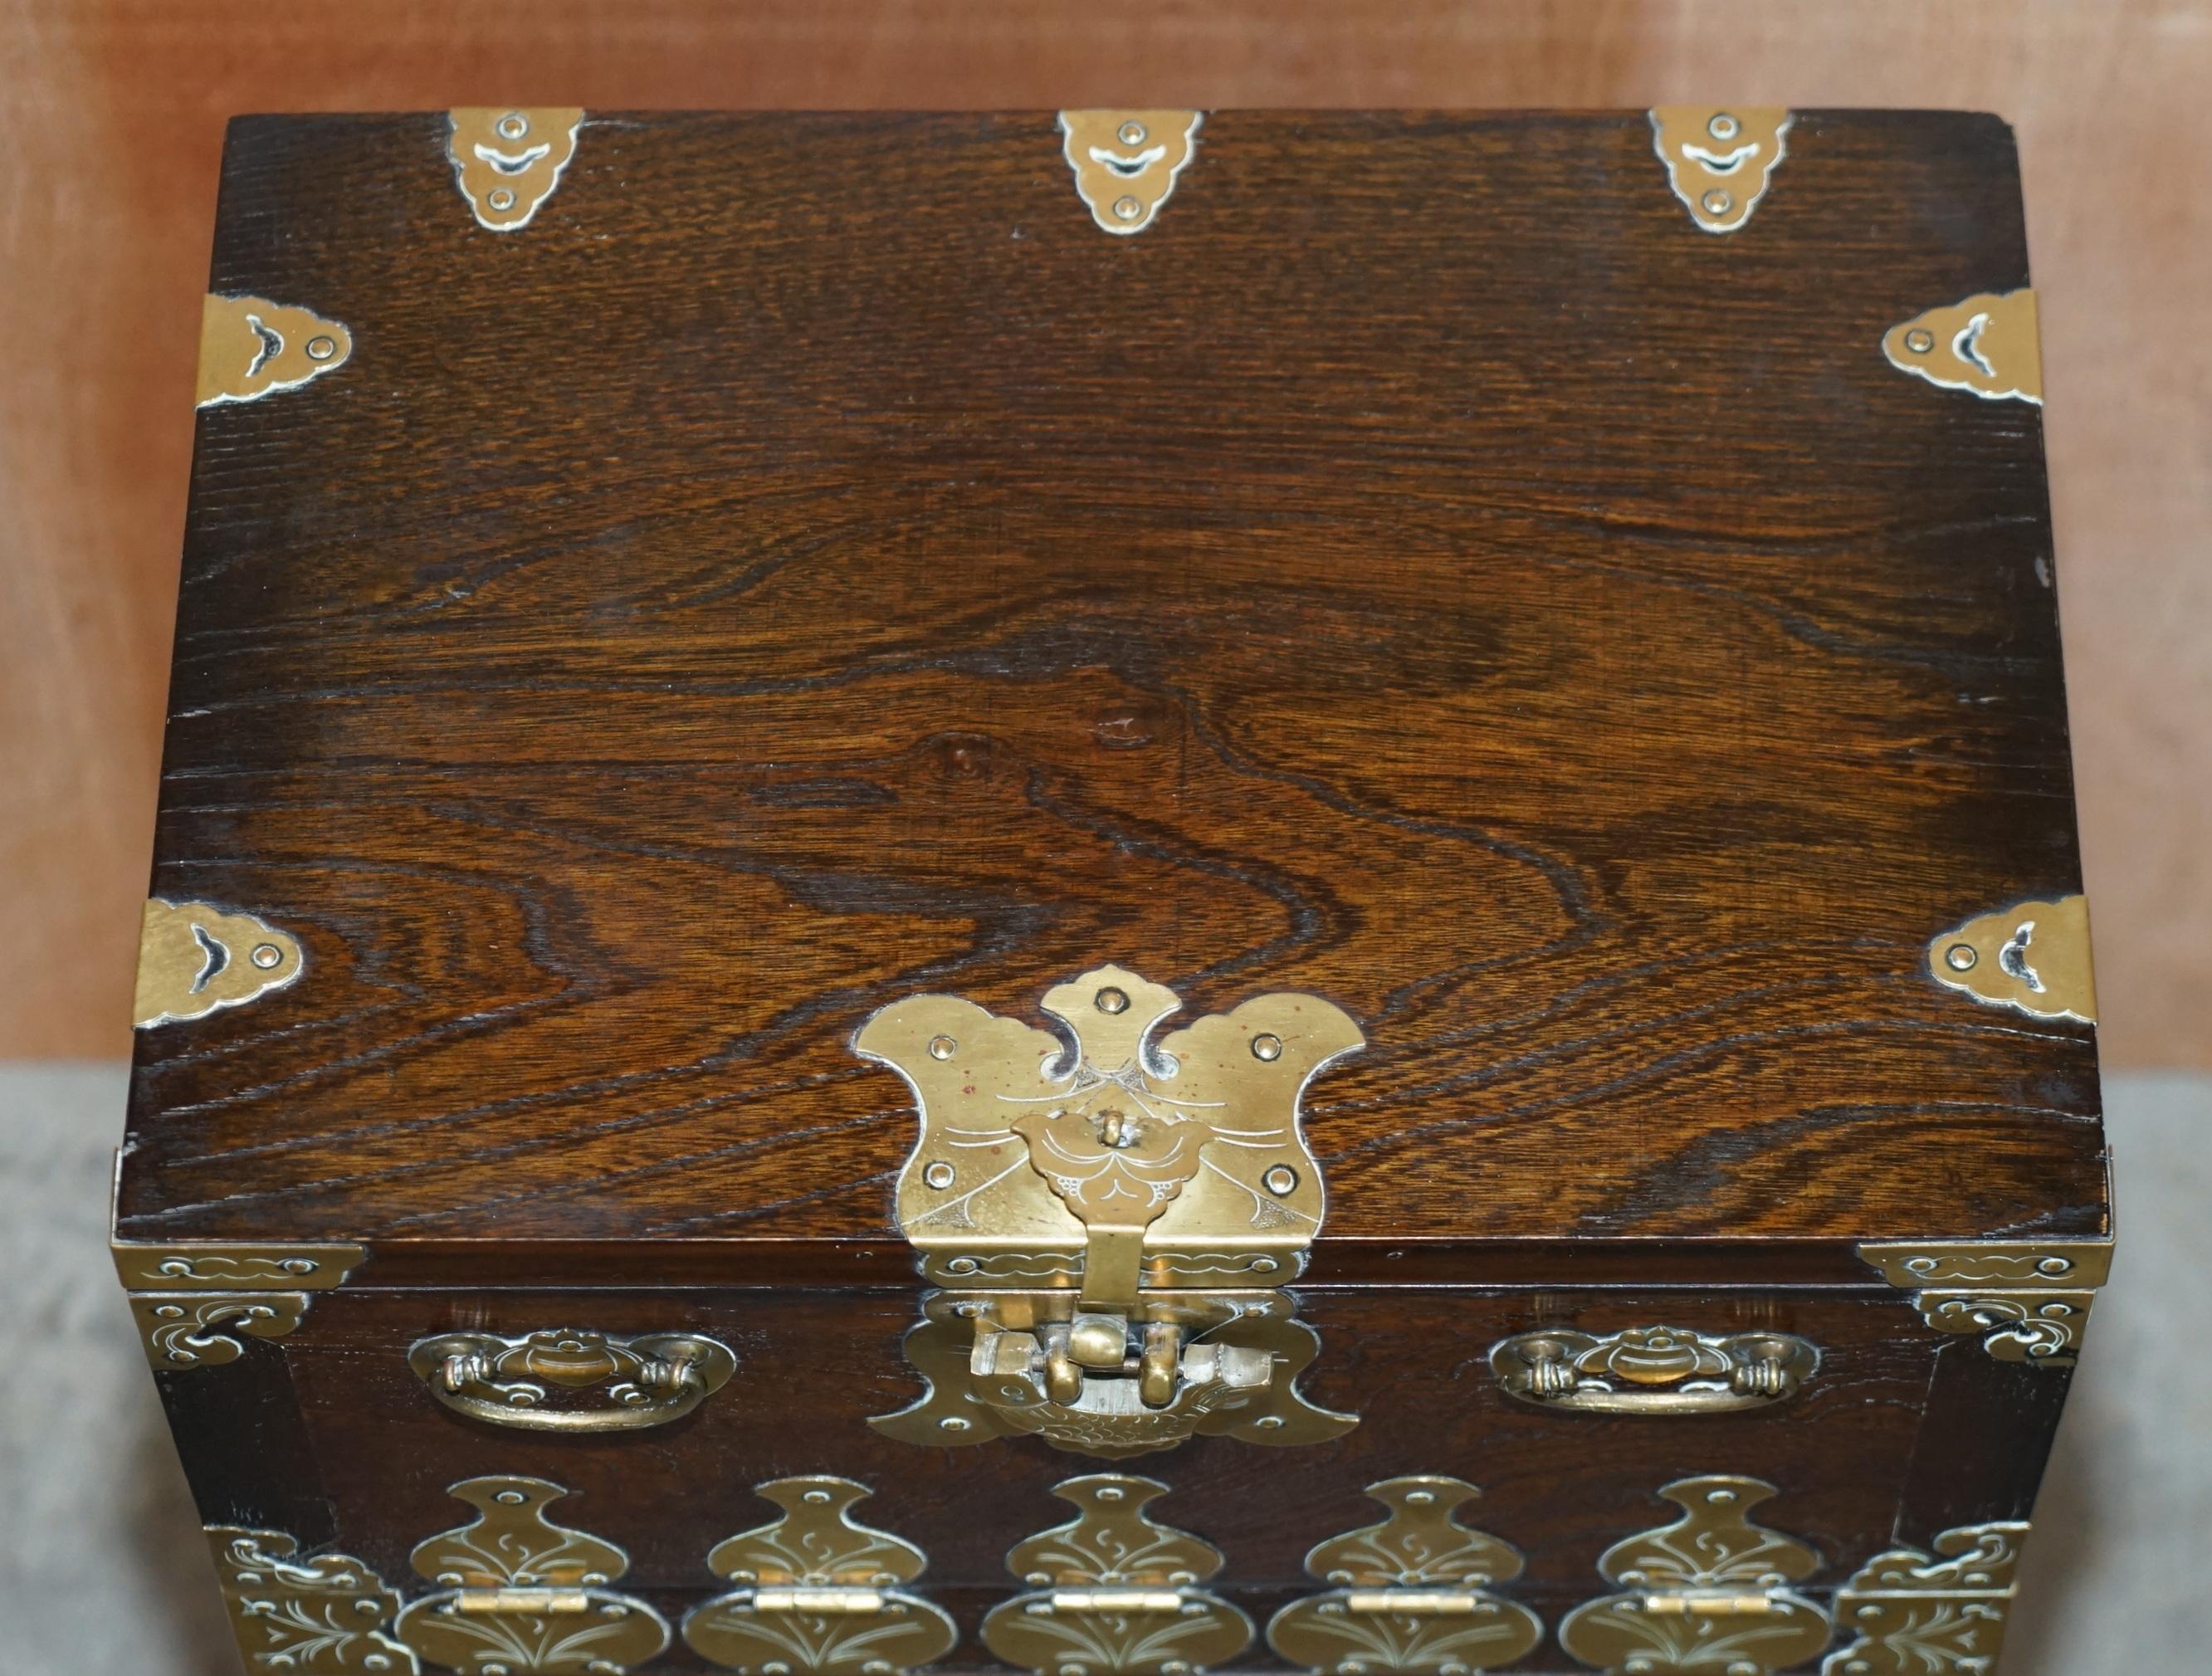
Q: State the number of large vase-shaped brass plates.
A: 5